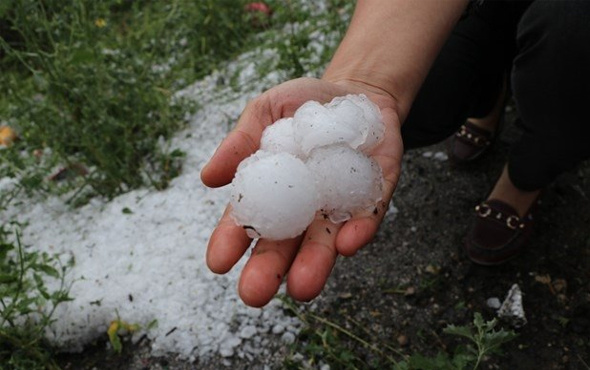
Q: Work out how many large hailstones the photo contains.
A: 4